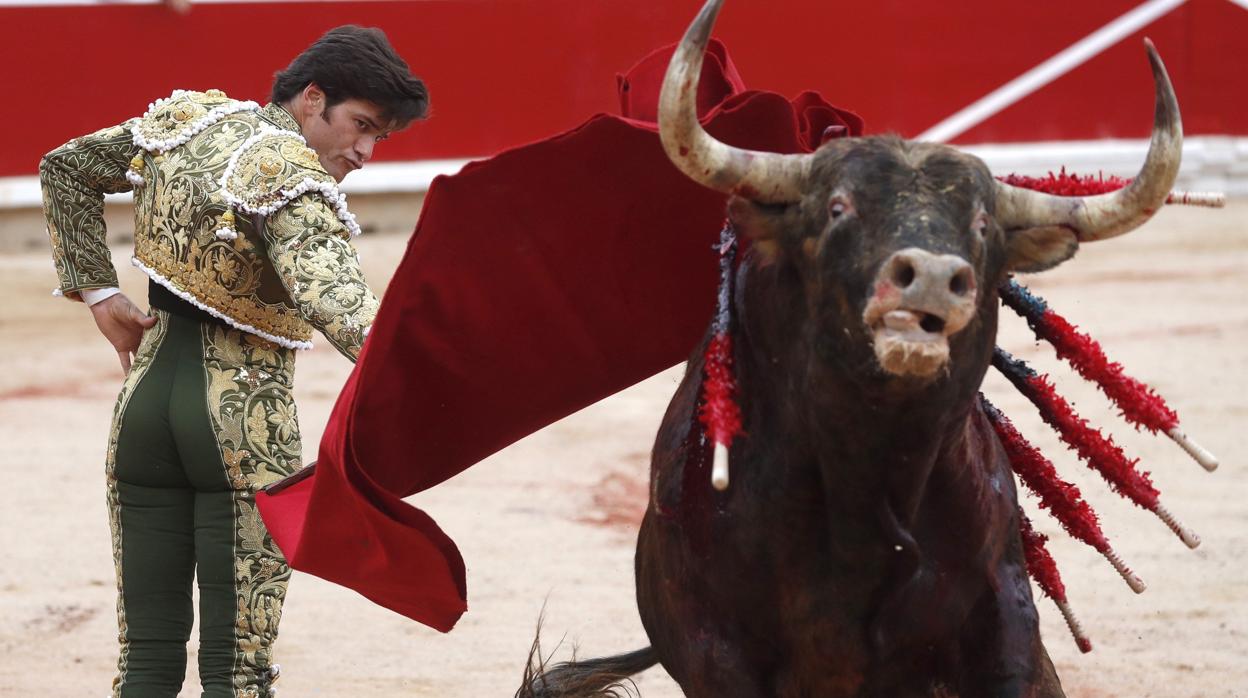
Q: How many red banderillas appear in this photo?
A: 6